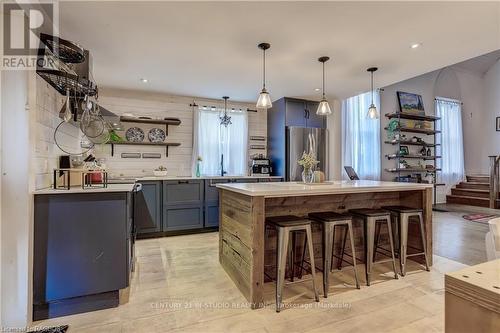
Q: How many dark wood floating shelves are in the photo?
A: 2